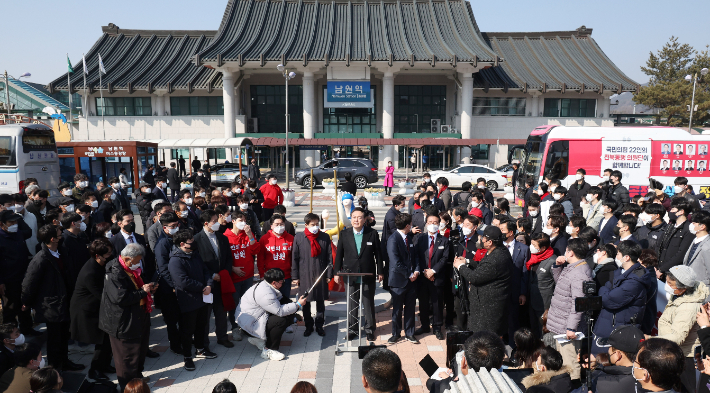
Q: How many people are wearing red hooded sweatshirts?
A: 3